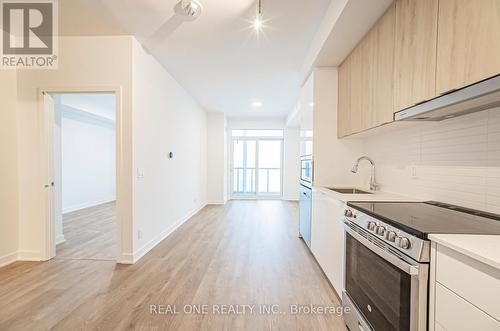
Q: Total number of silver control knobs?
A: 5